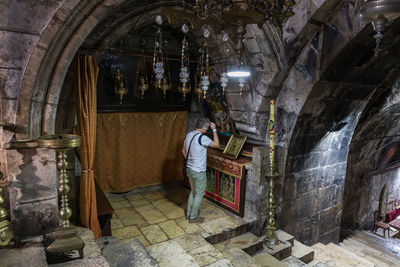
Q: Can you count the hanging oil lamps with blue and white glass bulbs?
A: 5